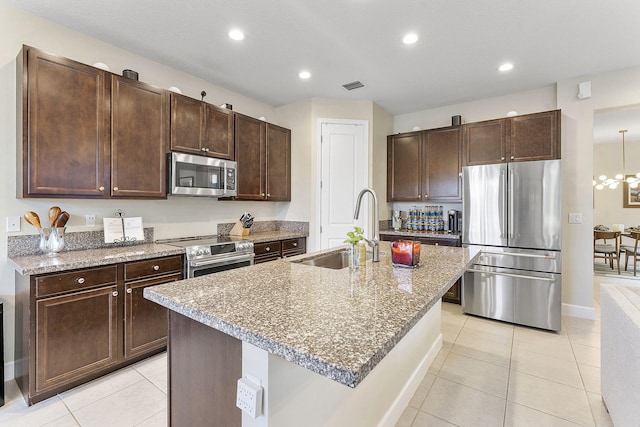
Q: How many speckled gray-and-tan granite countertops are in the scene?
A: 4